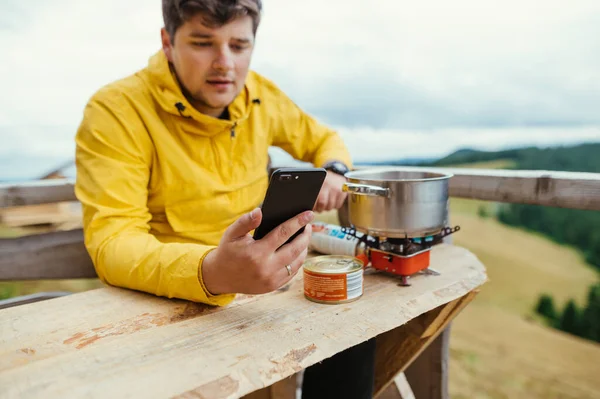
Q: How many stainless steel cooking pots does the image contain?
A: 1